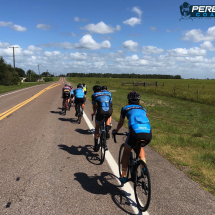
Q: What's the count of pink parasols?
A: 0